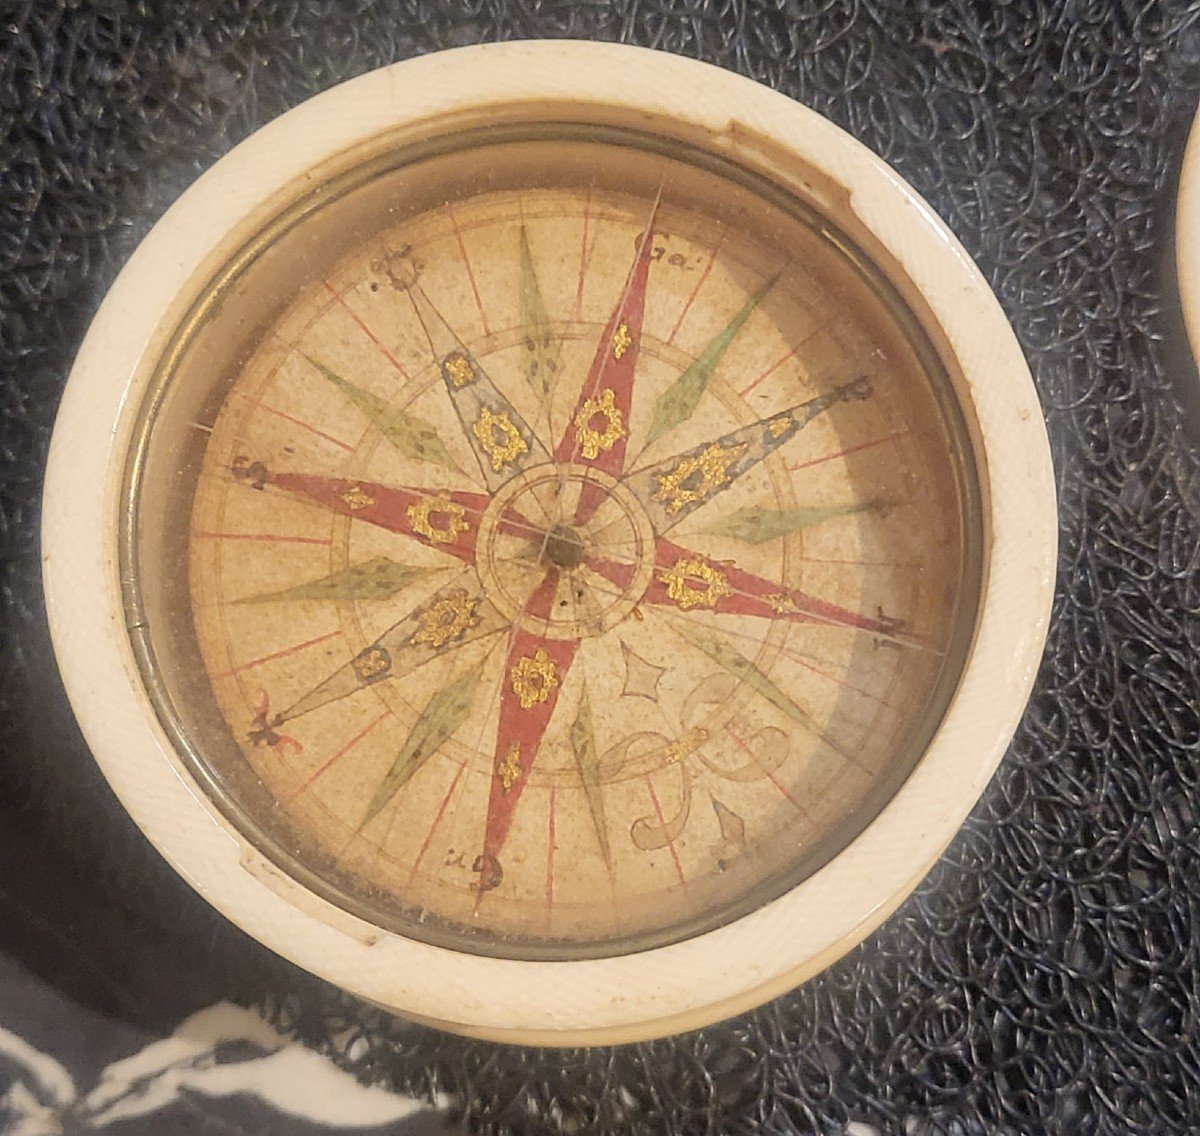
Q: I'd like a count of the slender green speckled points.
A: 8